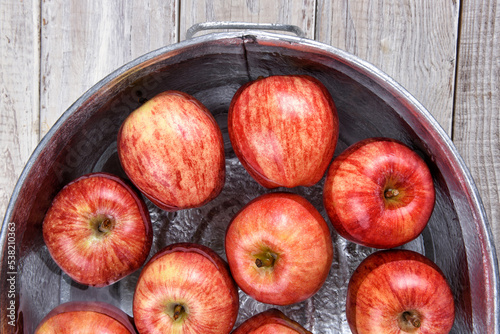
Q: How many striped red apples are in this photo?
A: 9